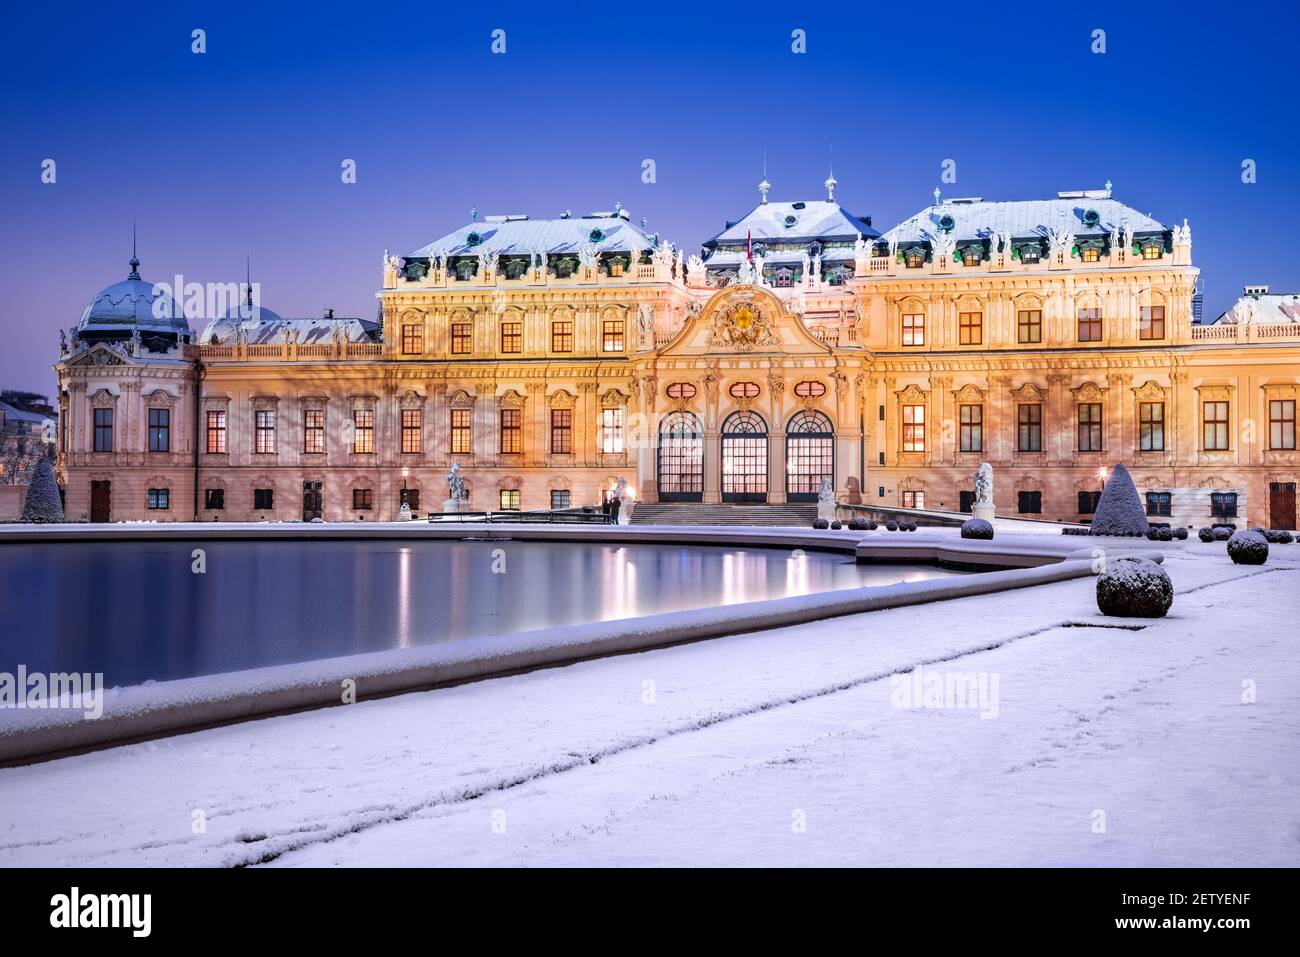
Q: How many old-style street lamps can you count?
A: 2